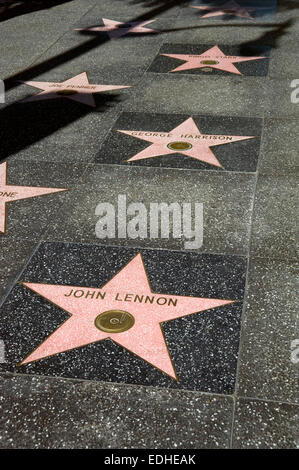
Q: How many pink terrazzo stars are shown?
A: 7